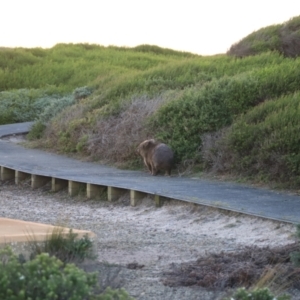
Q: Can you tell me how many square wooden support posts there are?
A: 9